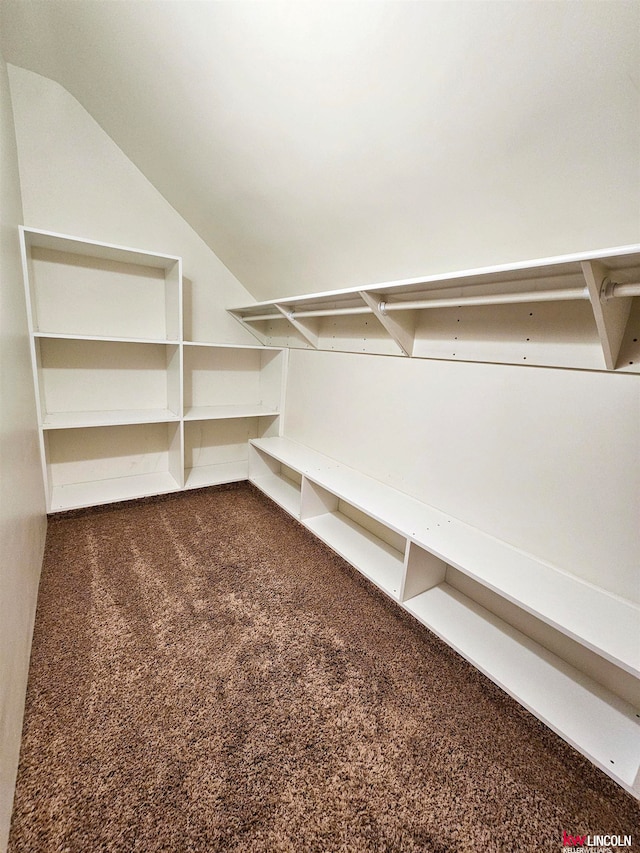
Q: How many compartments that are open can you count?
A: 8